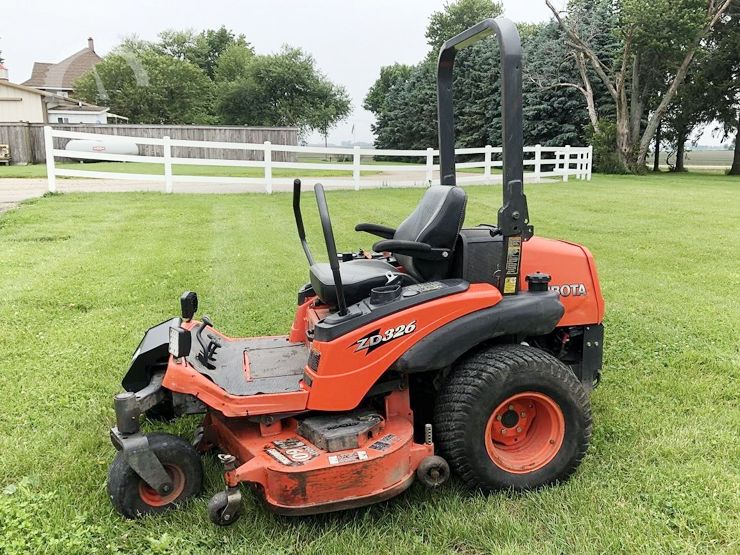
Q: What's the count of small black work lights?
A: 2